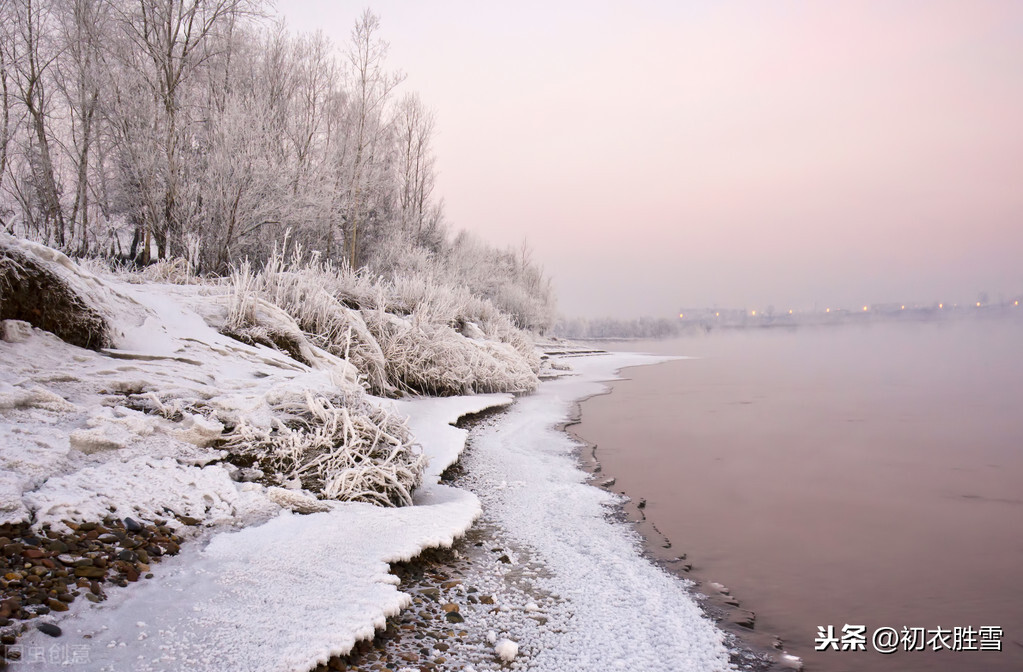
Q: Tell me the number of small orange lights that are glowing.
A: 10